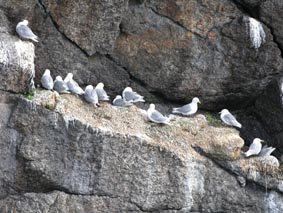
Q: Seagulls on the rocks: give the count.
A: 13